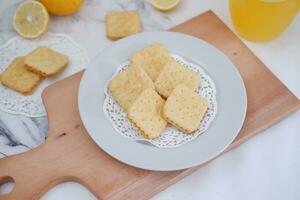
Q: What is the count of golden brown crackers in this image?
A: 8